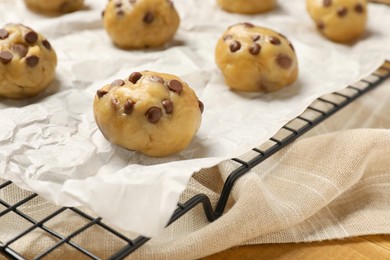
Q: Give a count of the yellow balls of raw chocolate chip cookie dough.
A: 7